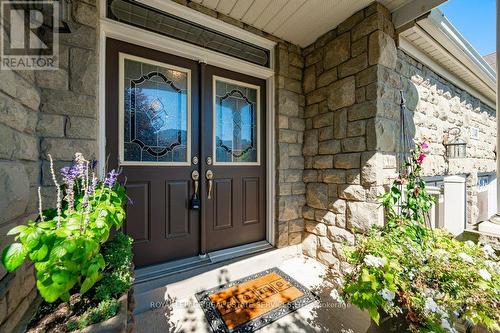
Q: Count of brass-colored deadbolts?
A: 2